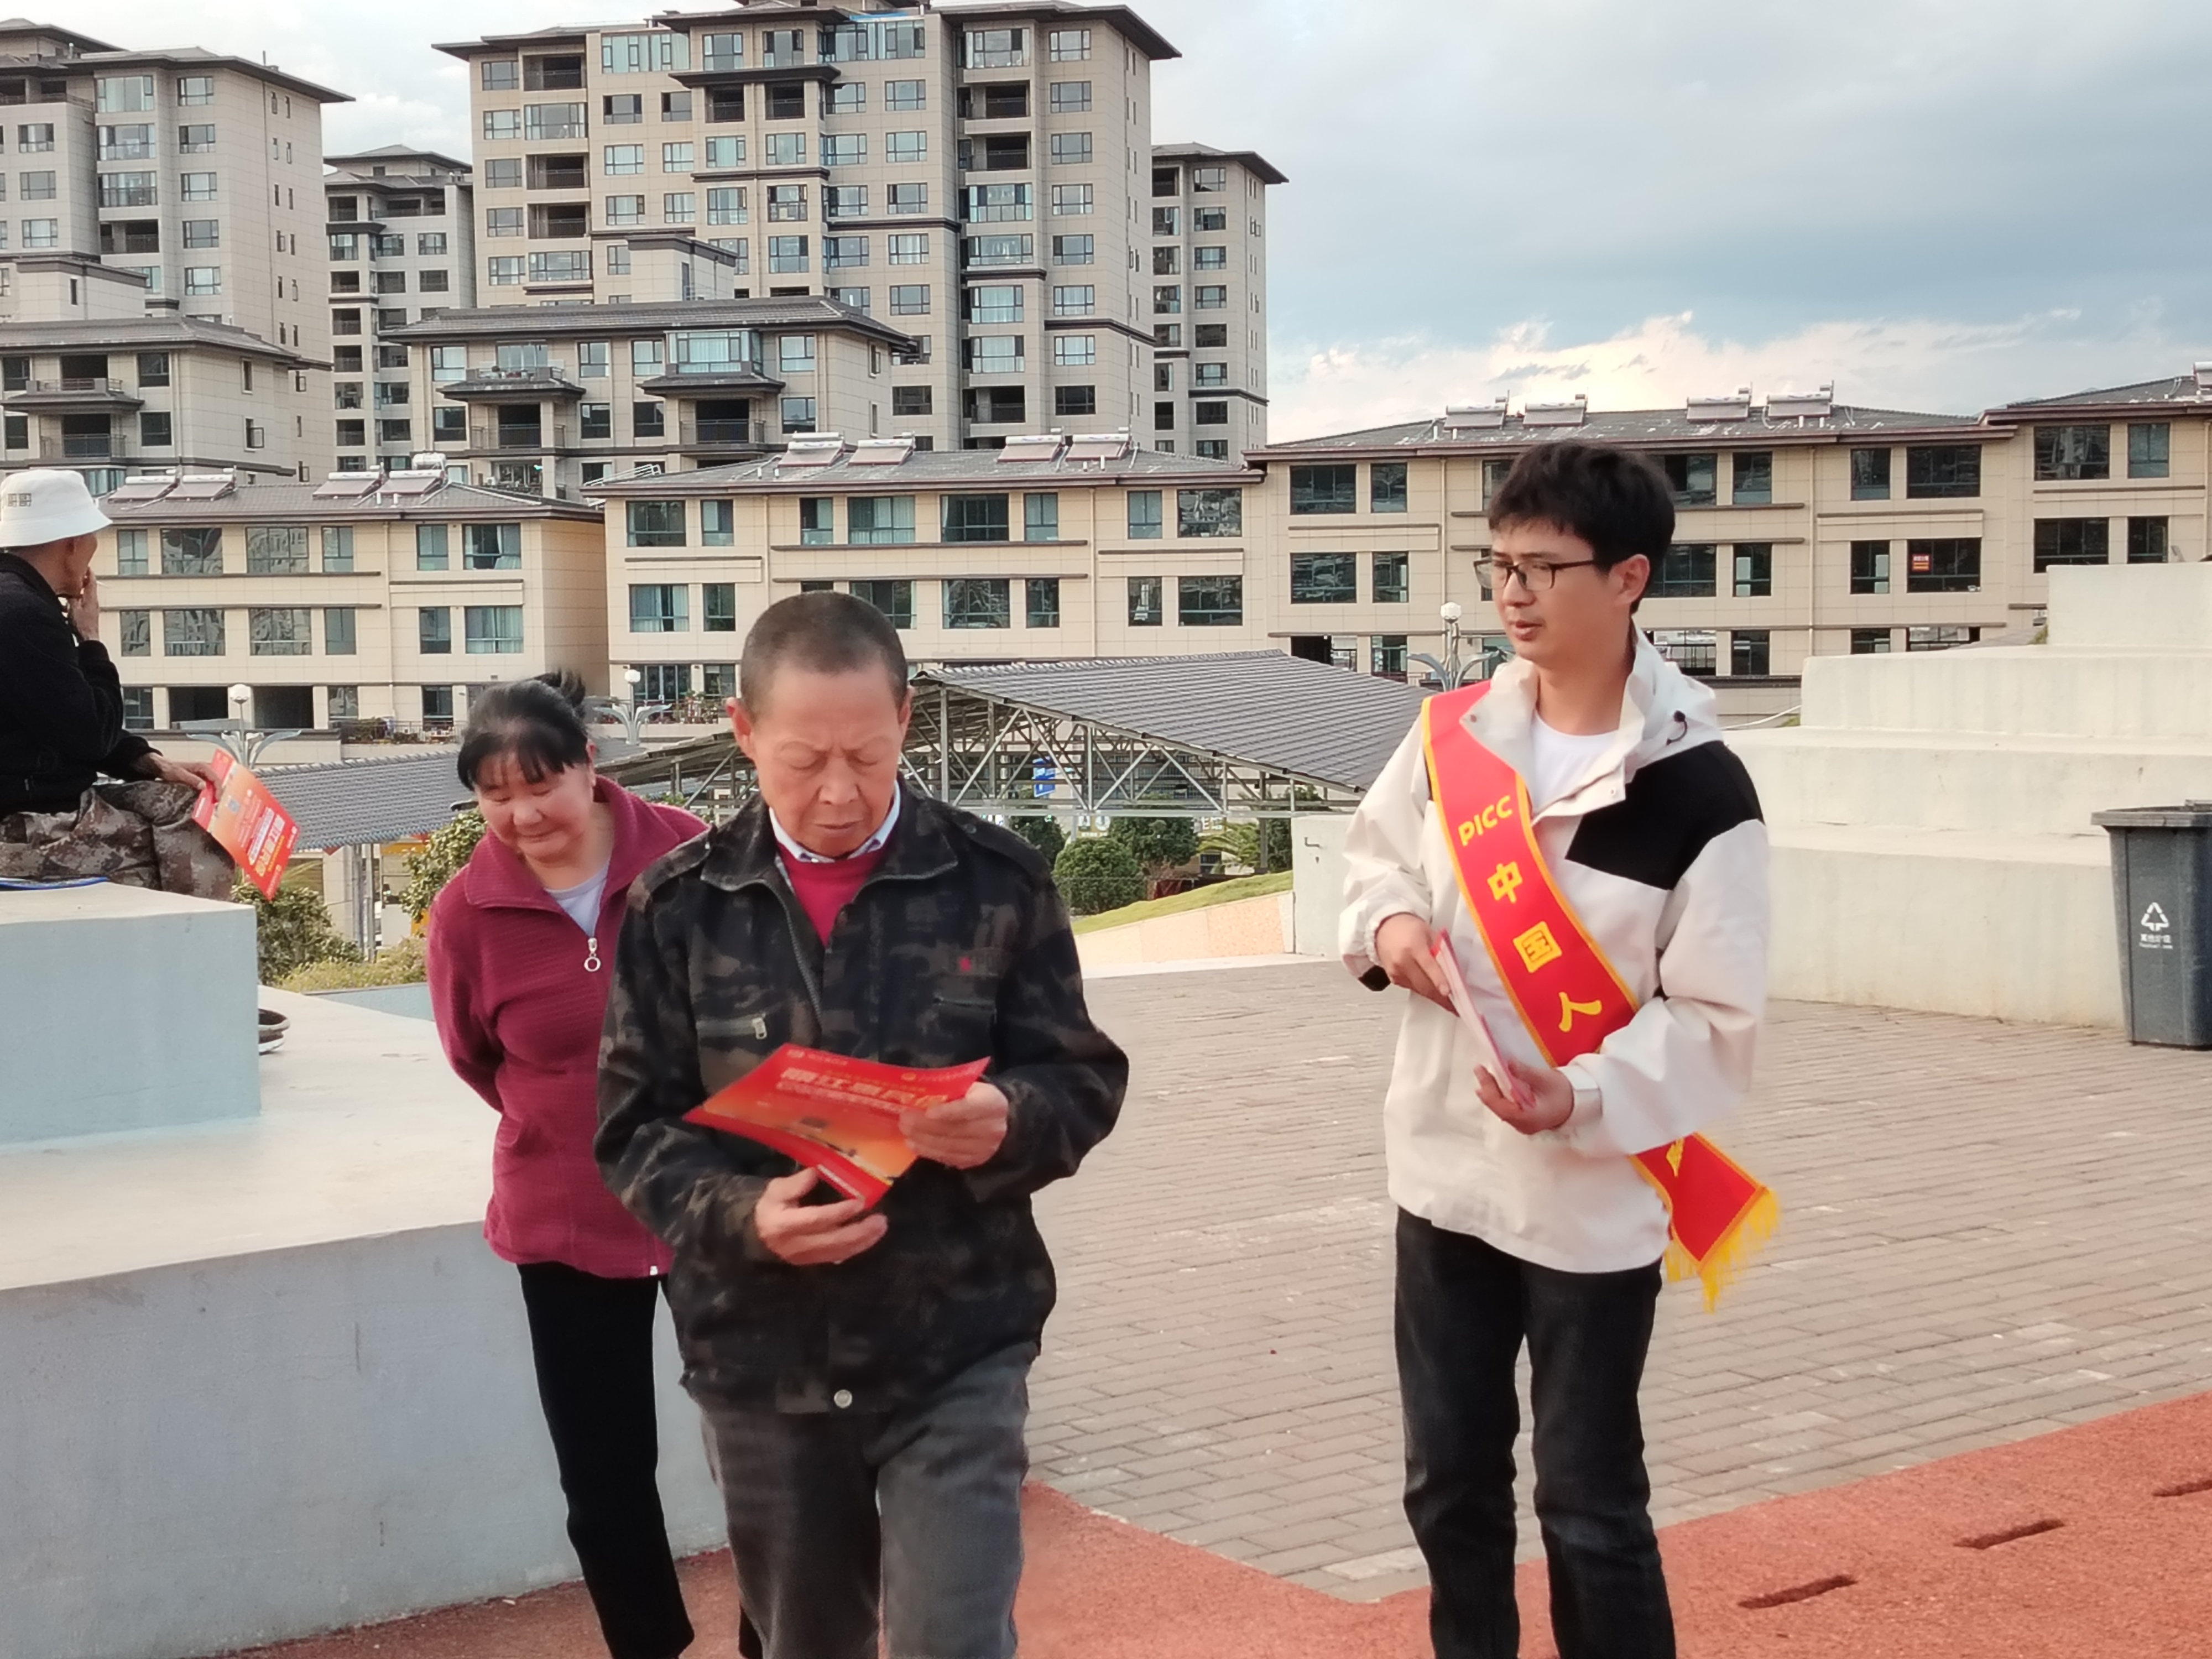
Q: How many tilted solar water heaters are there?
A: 13